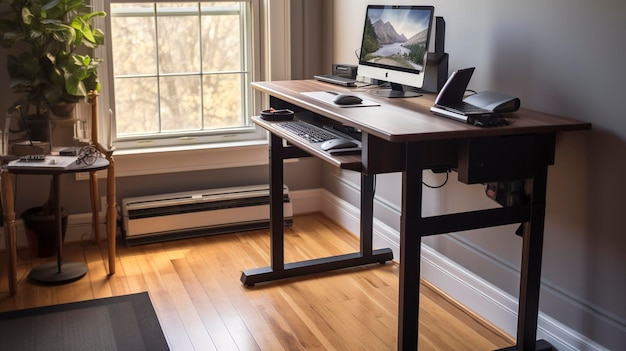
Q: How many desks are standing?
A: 1